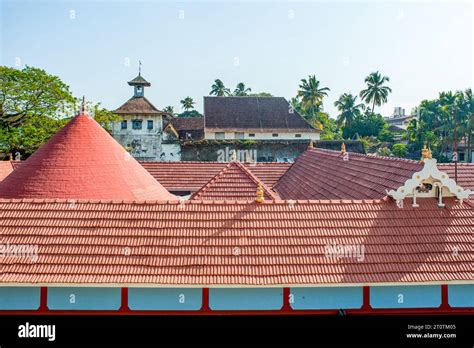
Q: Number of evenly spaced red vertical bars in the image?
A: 6